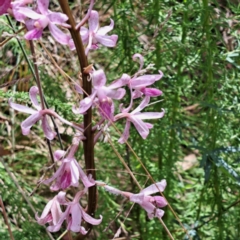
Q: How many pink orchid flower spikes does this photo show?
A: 1